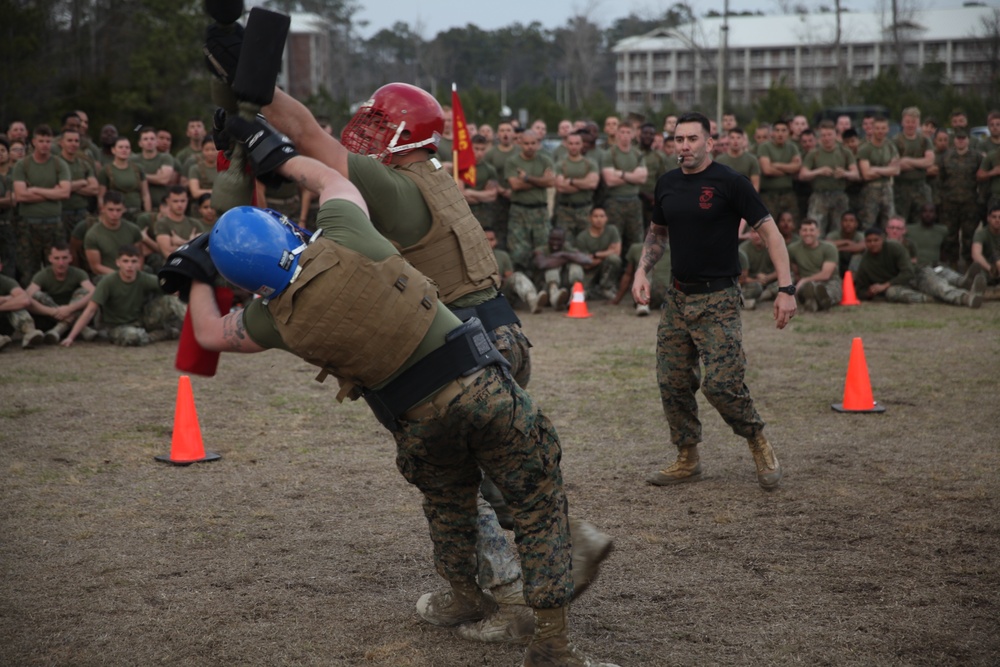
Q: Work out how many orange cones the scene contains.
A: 4